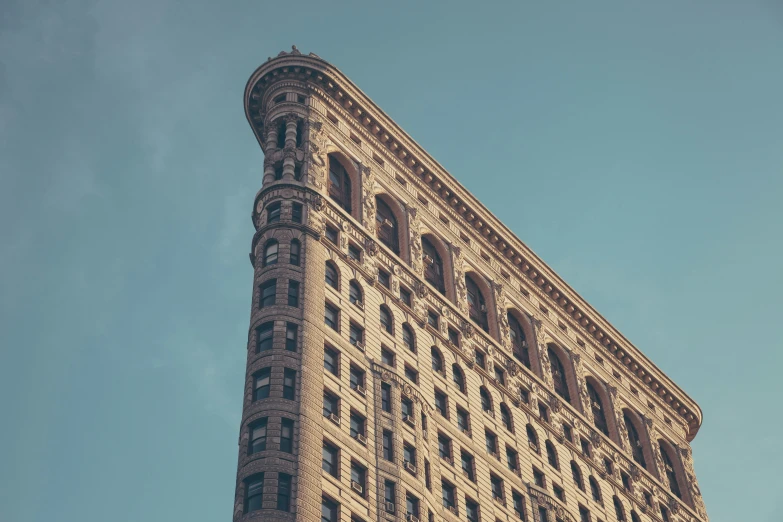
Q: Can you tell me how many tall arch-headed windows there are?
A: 9